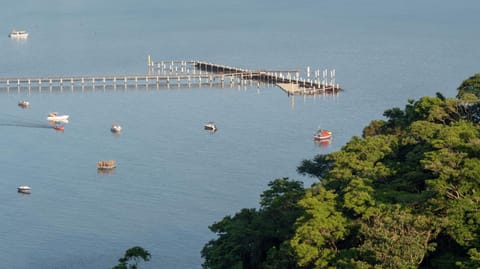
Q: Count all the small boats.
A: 9